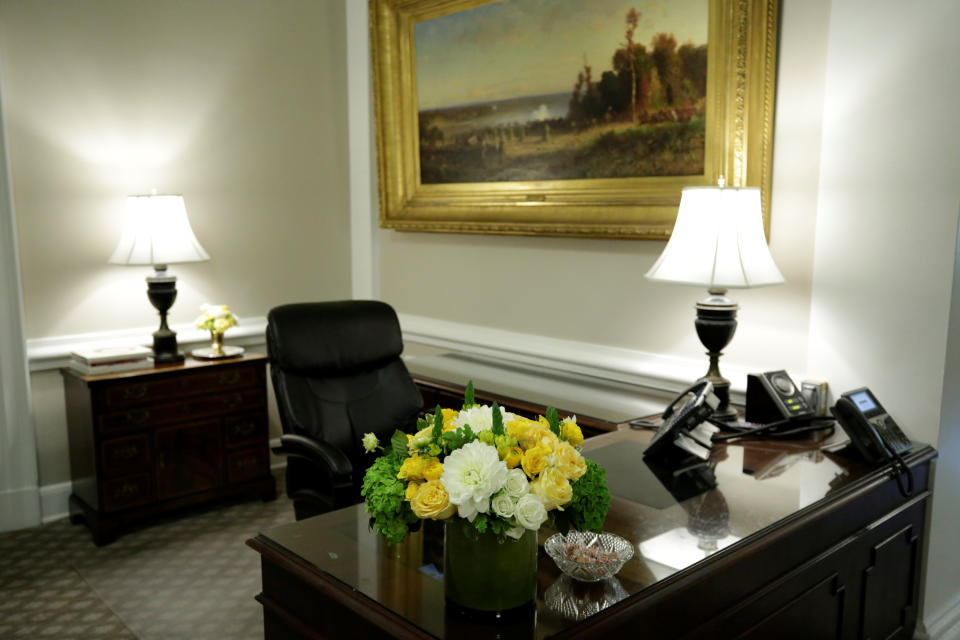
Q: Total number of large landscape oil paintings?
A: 1